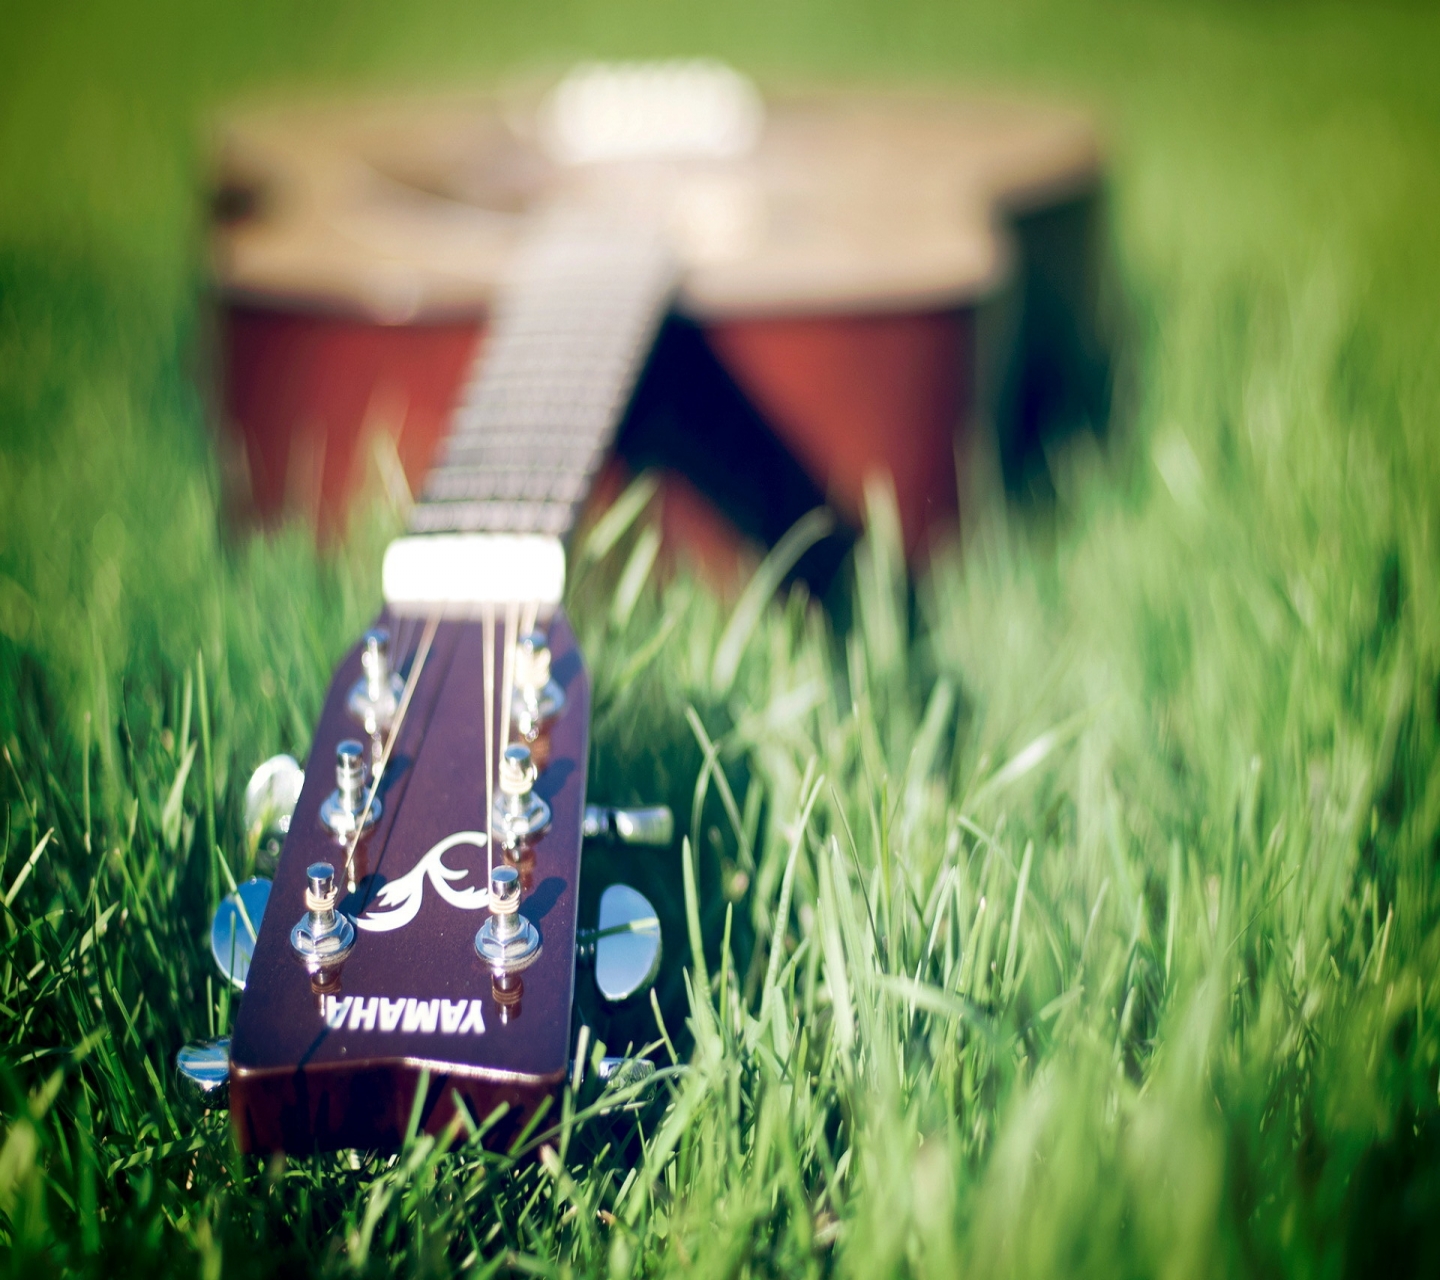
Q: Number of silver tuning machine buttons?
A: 6